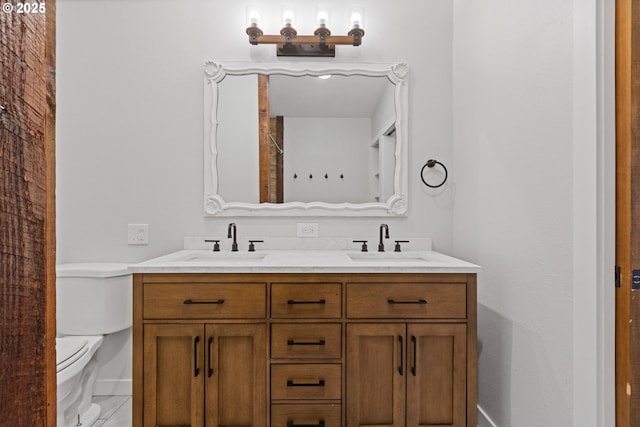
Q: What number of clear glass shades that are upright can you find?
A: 4